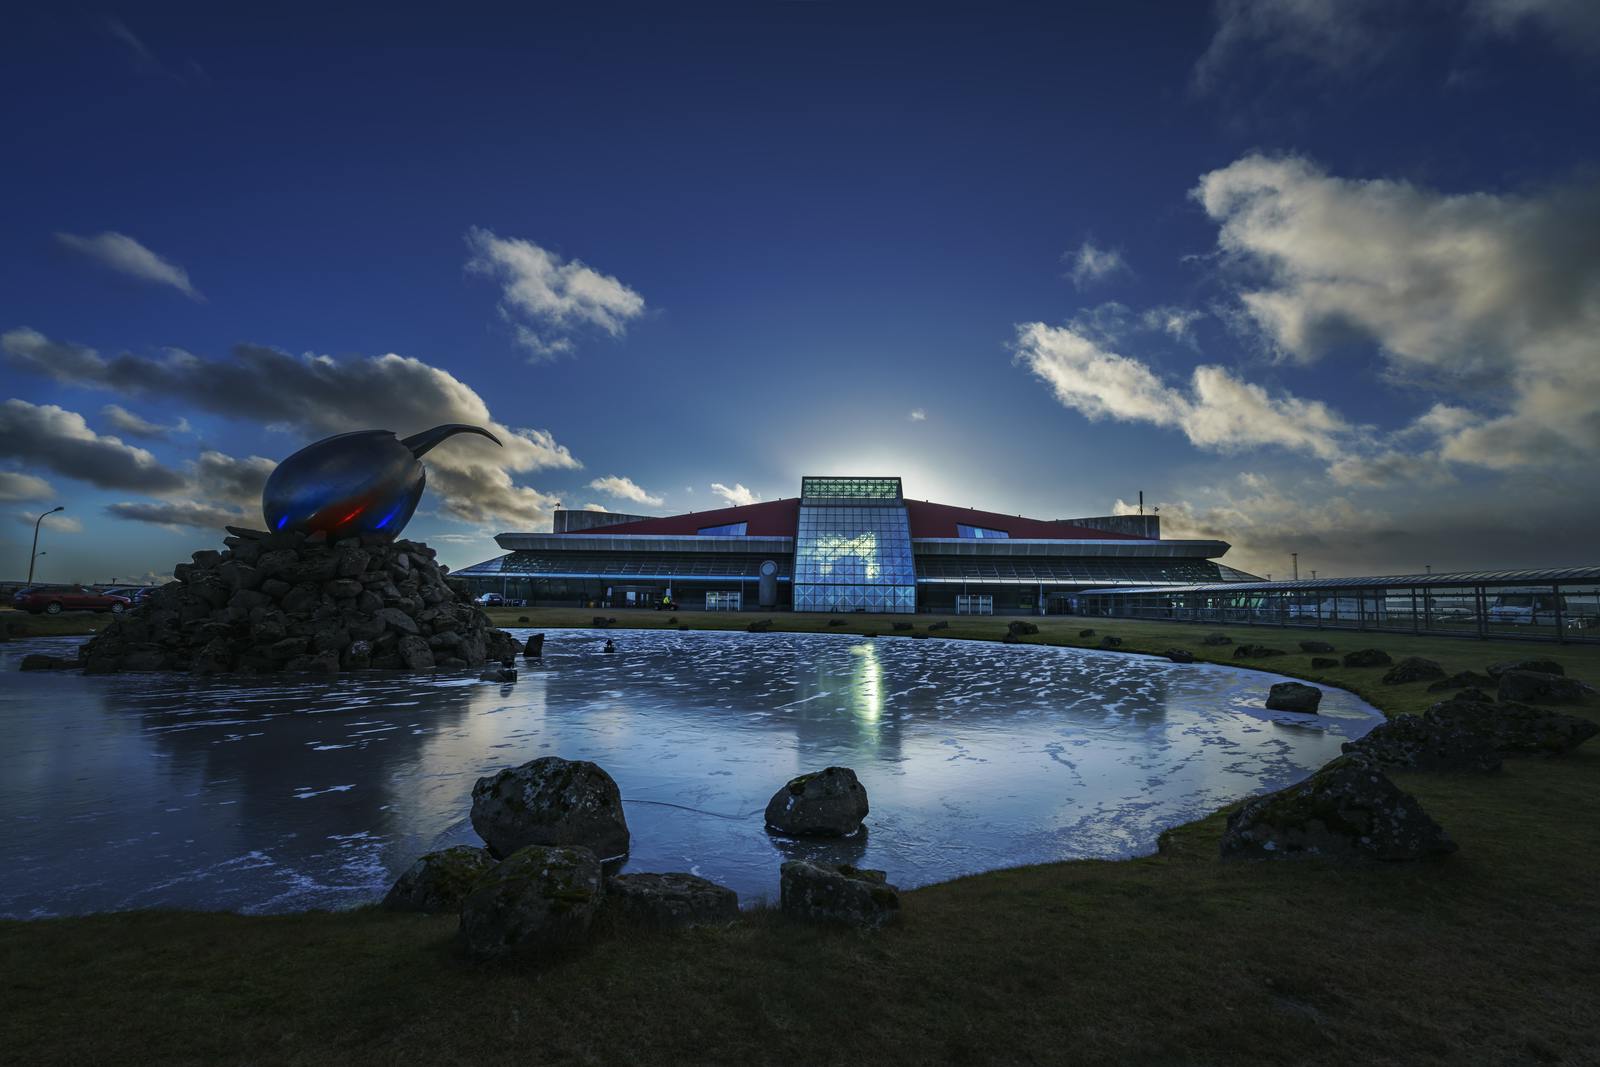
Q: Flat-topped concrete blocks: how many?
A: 2